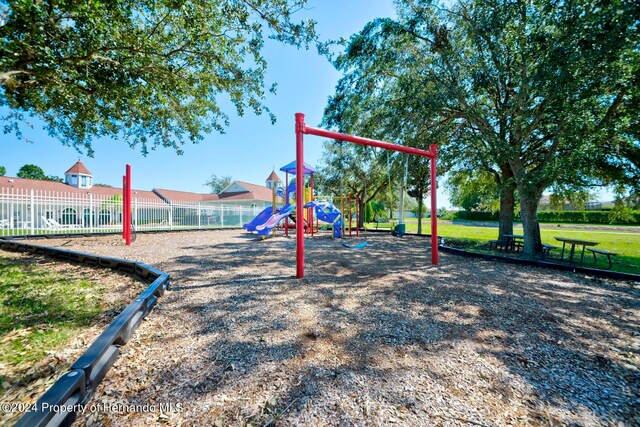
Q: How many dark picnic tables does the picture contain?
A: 2